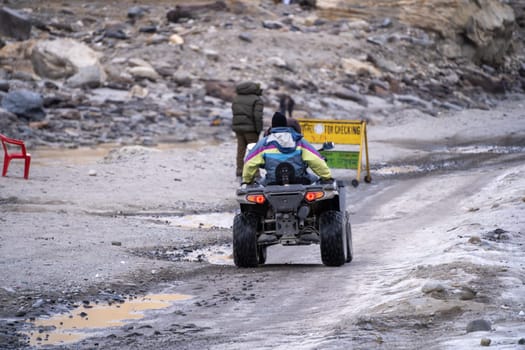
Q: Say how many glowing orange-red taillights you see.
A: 2